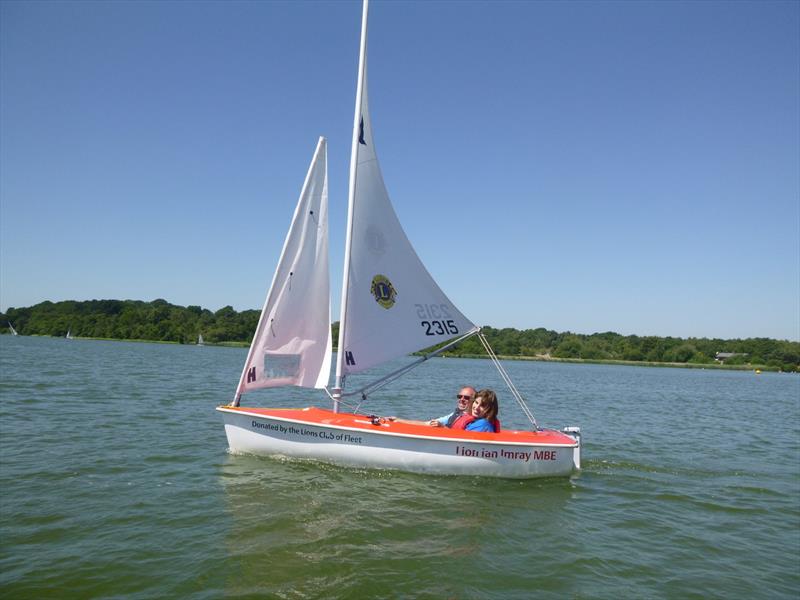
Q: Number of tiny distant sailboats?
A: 3